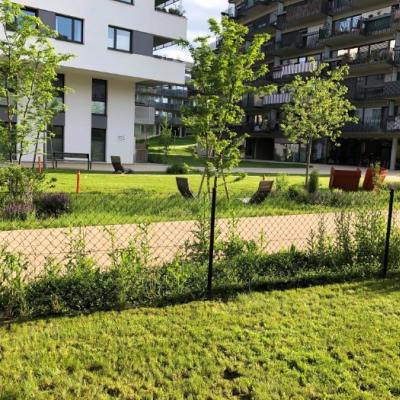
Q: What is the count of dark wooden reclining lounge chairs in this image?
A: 3